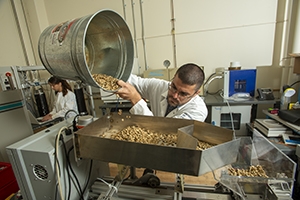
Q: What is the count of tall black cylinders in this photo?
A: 2